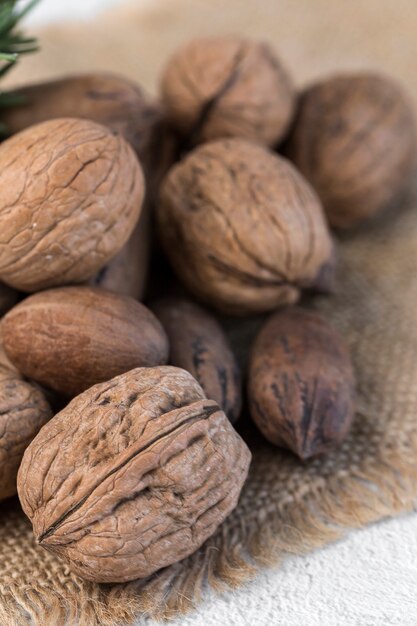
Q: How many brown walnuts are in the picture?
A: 6